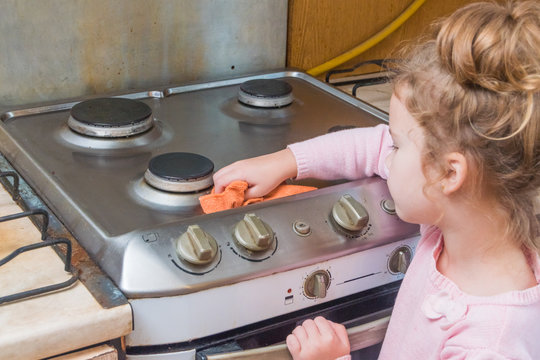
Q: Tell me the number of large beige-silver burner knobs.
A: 3